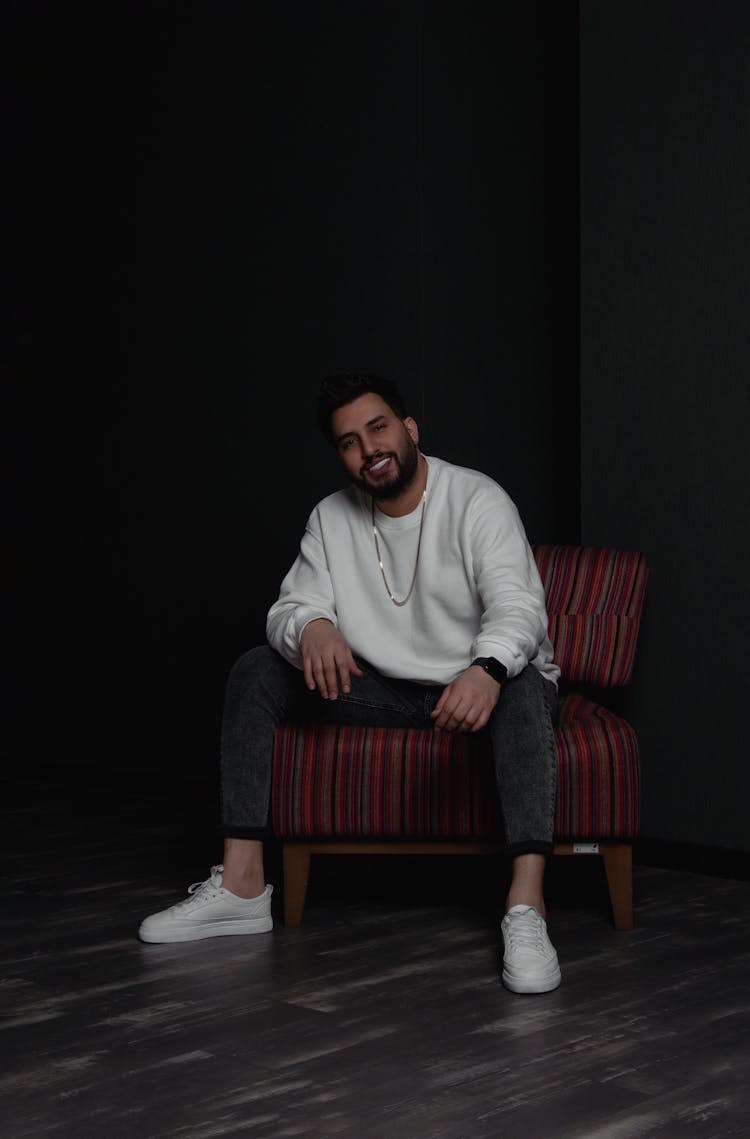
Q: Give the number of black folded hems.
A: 2